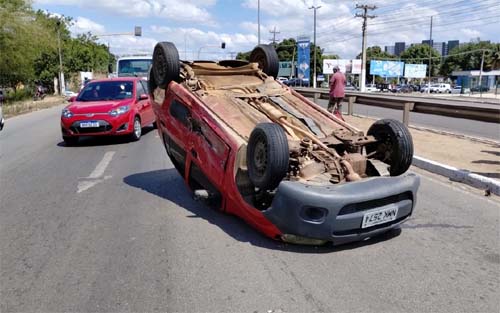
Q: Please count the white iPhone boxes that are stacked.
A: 0